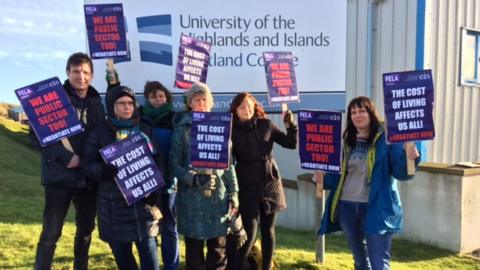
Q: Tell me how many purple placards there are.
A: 8